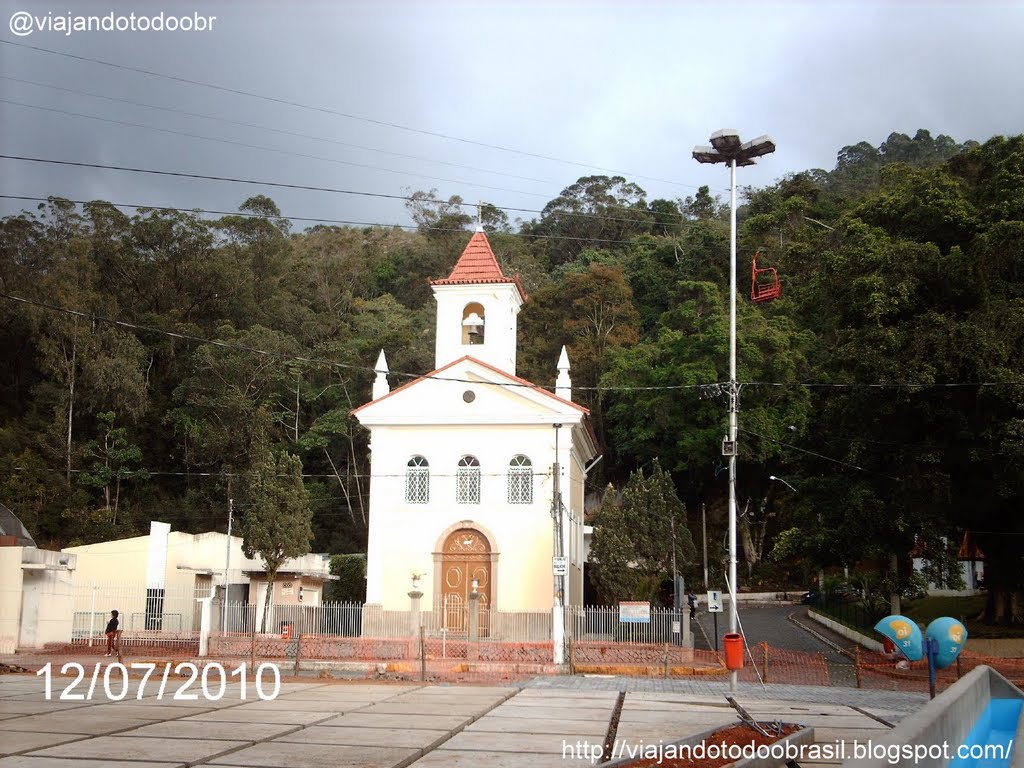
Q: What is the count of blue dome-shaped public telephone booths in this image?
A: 2